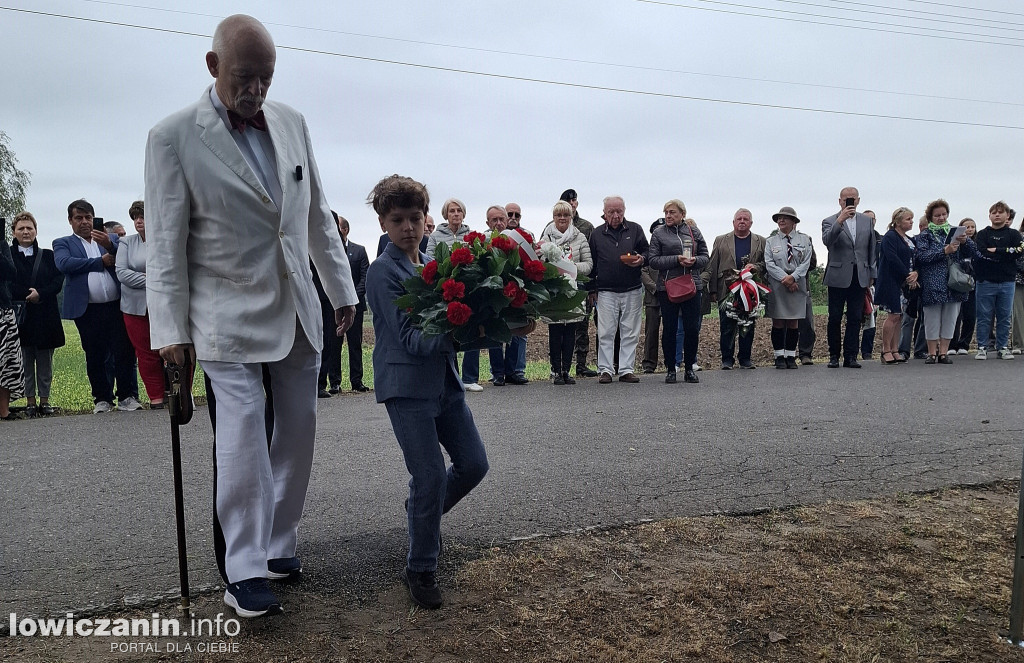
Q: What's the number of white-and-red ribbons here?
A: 2